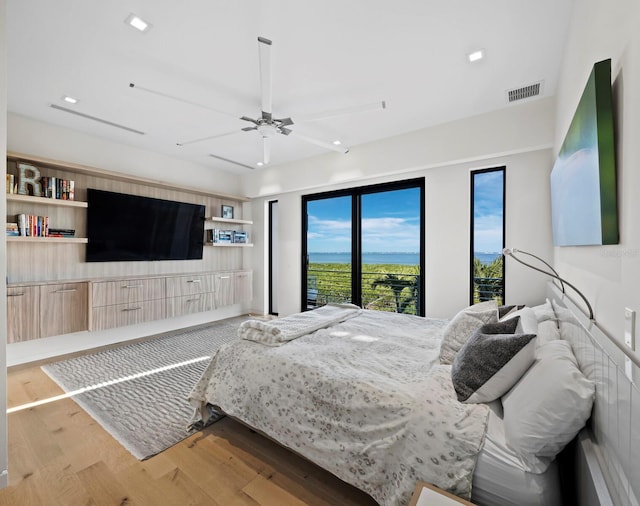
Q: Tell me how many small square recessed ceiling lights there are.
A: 5